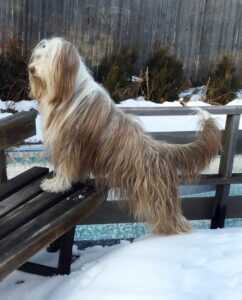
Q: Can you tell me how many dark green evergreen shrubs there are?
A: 4